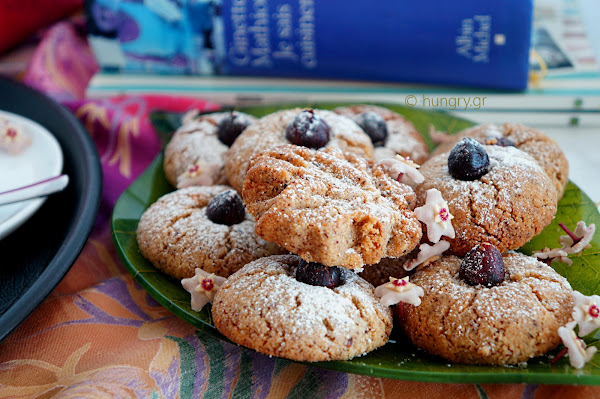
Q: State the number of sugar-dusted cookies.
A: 9